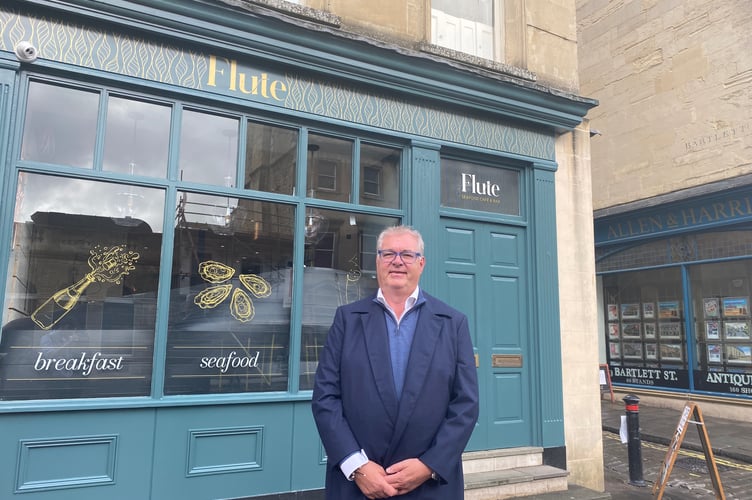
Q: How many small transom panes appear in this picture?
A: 6